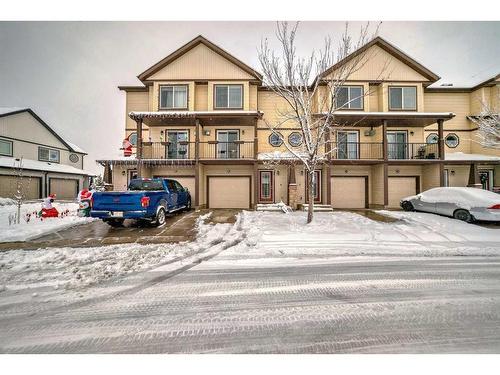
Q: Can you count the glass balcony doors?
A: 4